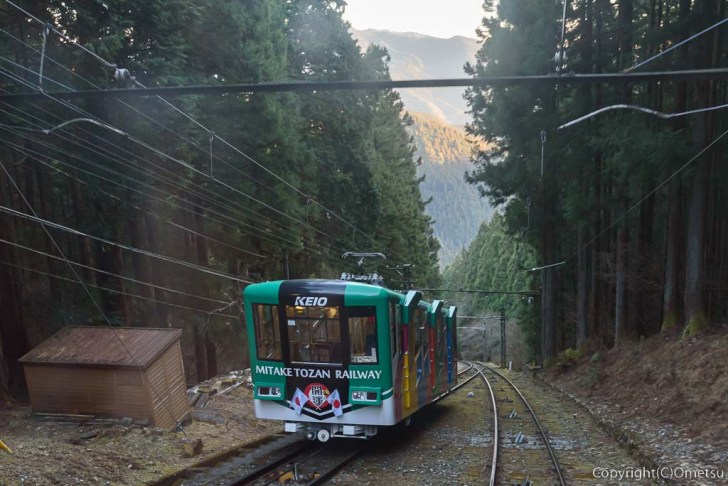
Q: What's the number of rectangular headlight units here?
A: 2